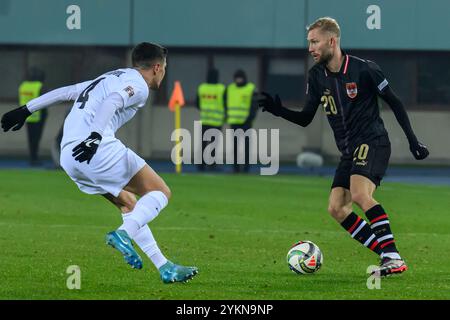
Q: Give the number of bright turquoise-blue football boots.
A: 2